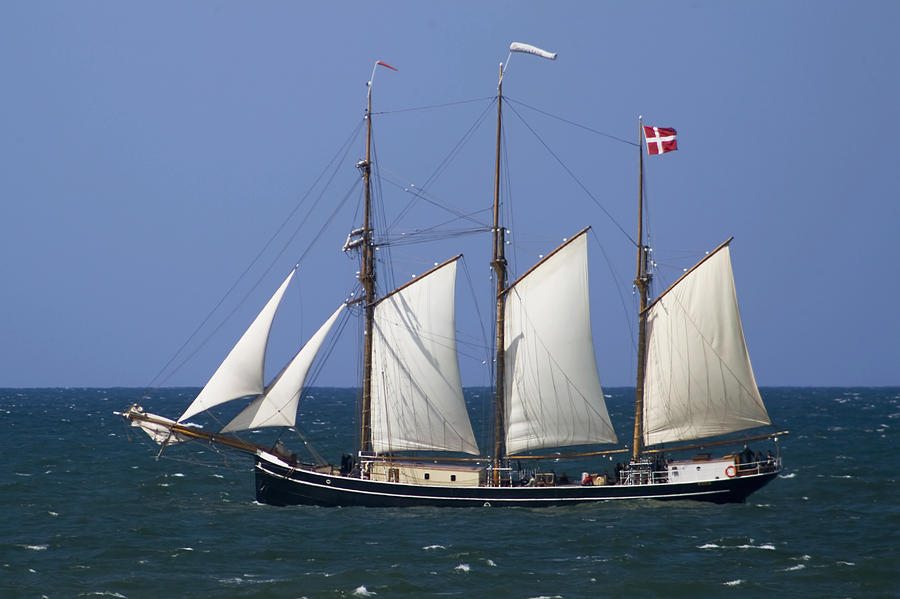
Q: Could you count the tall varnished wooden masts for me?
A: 3